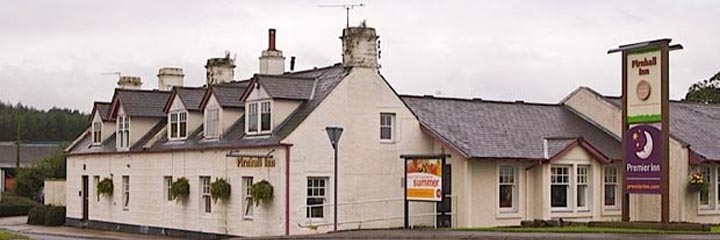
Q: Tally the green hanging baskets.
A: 4